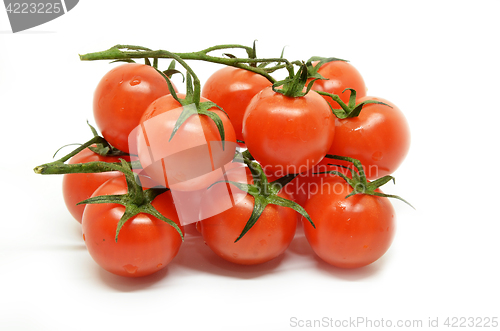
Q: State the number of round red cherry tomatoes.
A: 10